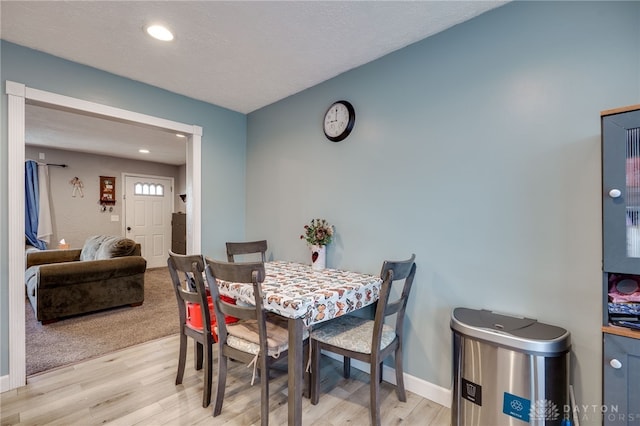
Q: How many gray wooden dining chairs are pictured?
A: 4